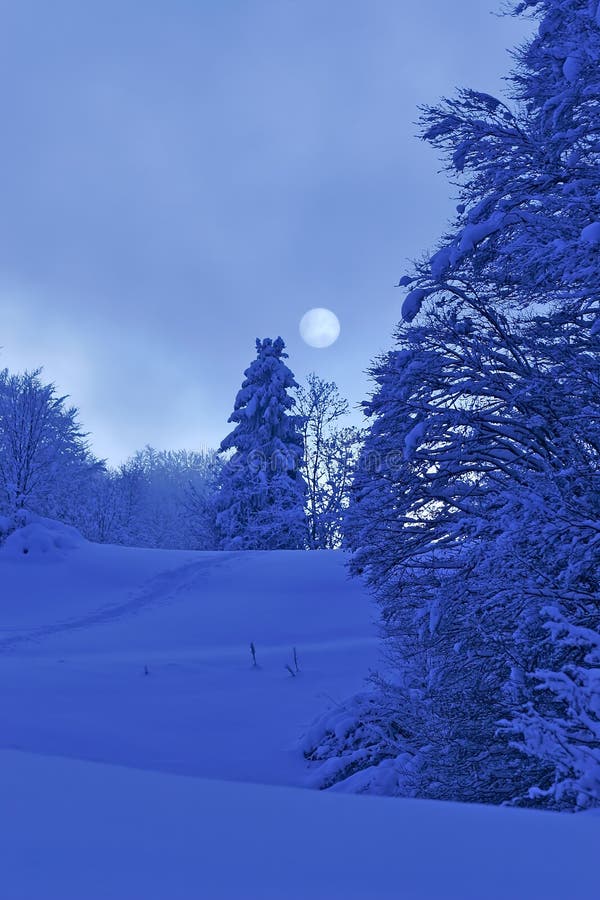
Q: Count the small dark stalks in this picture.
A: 4